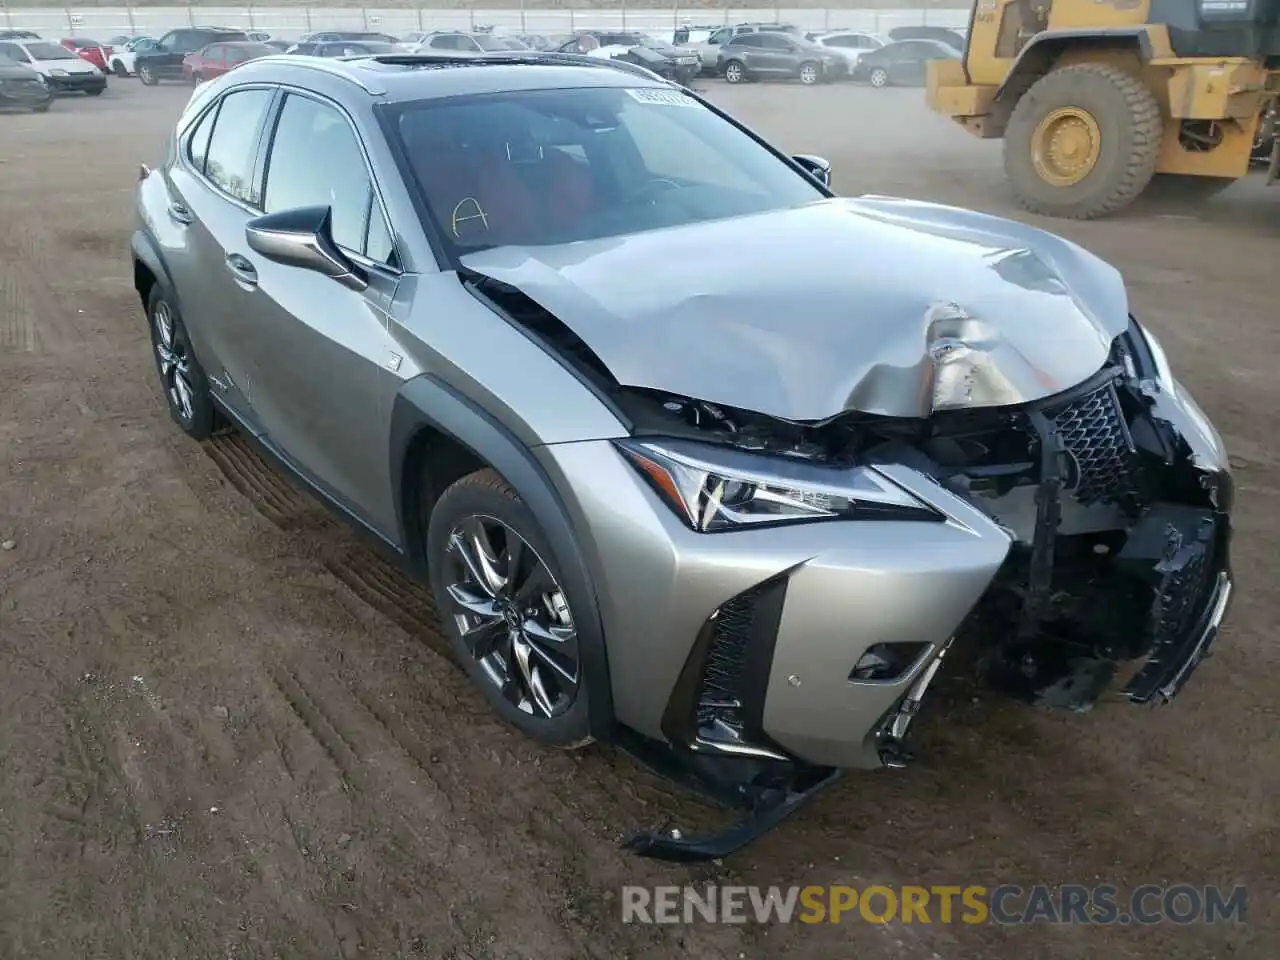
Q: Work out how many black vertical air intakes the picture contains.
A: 1